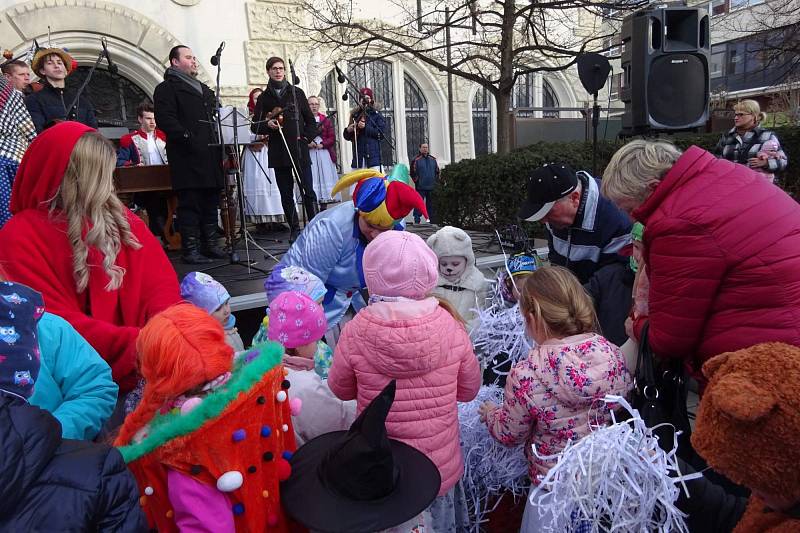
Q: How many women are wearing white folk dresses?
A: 2